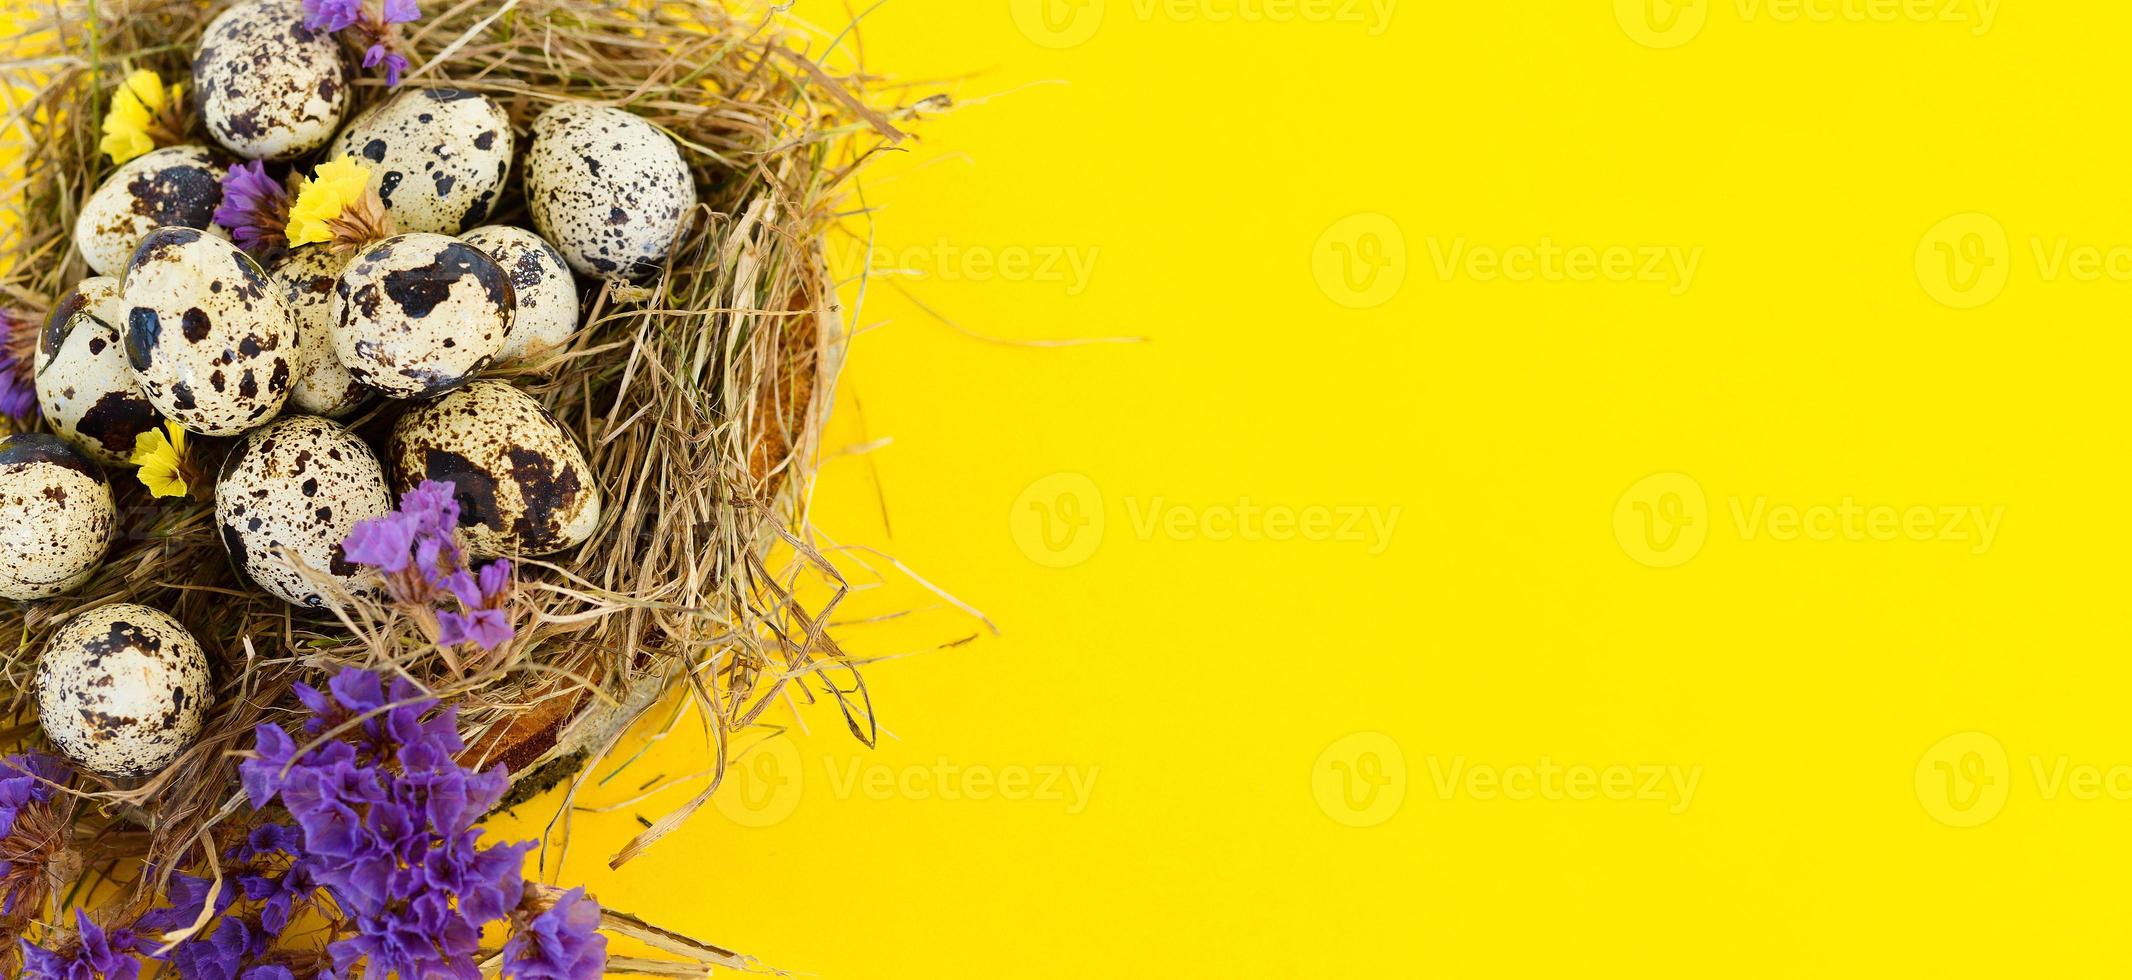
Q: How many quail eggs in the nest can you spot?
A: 13